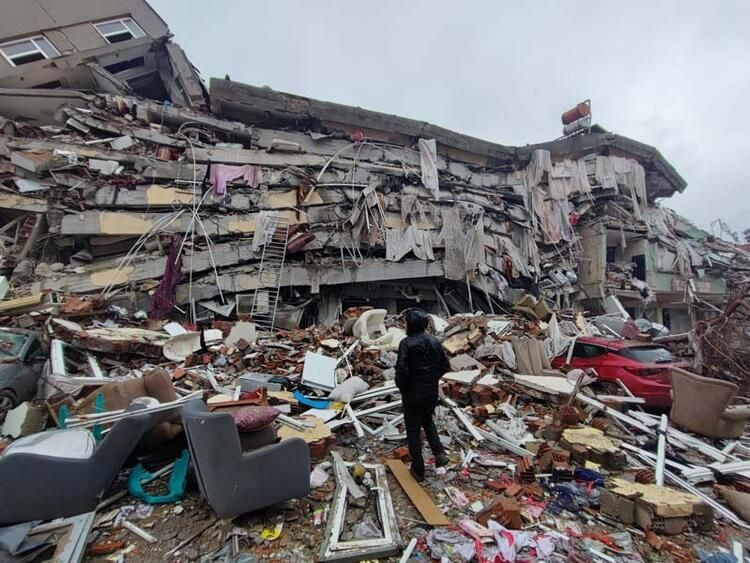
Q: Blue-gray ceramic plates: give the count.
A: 0